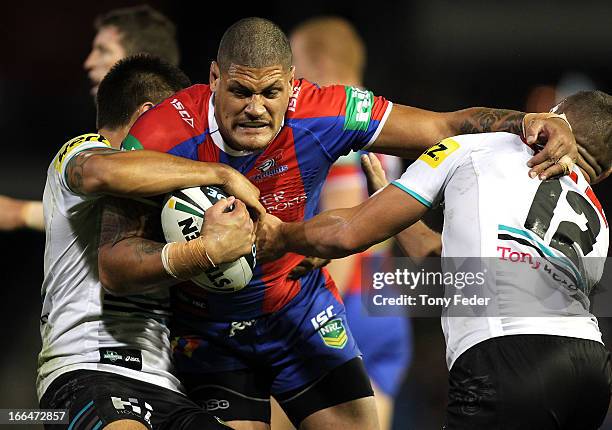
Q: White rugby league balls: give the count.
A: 1